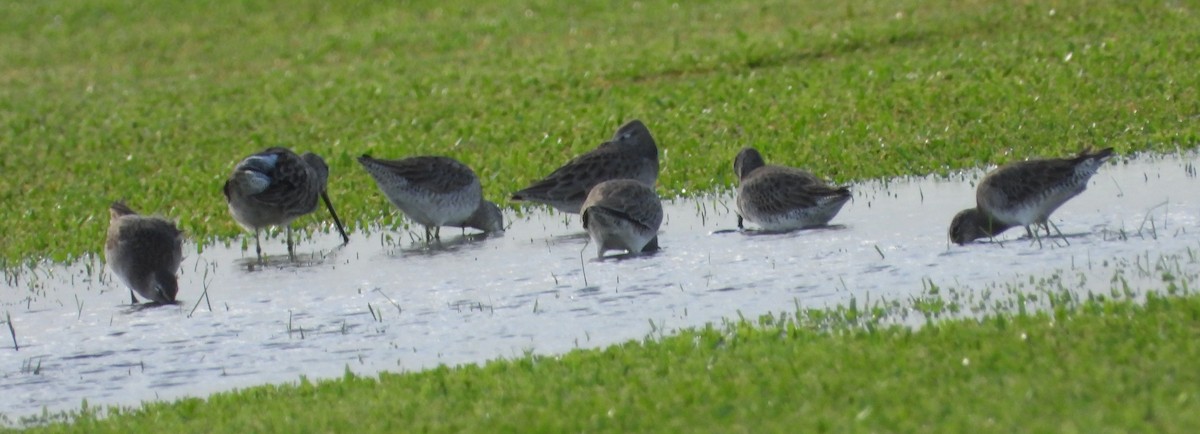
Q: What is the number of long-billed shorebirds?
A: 7